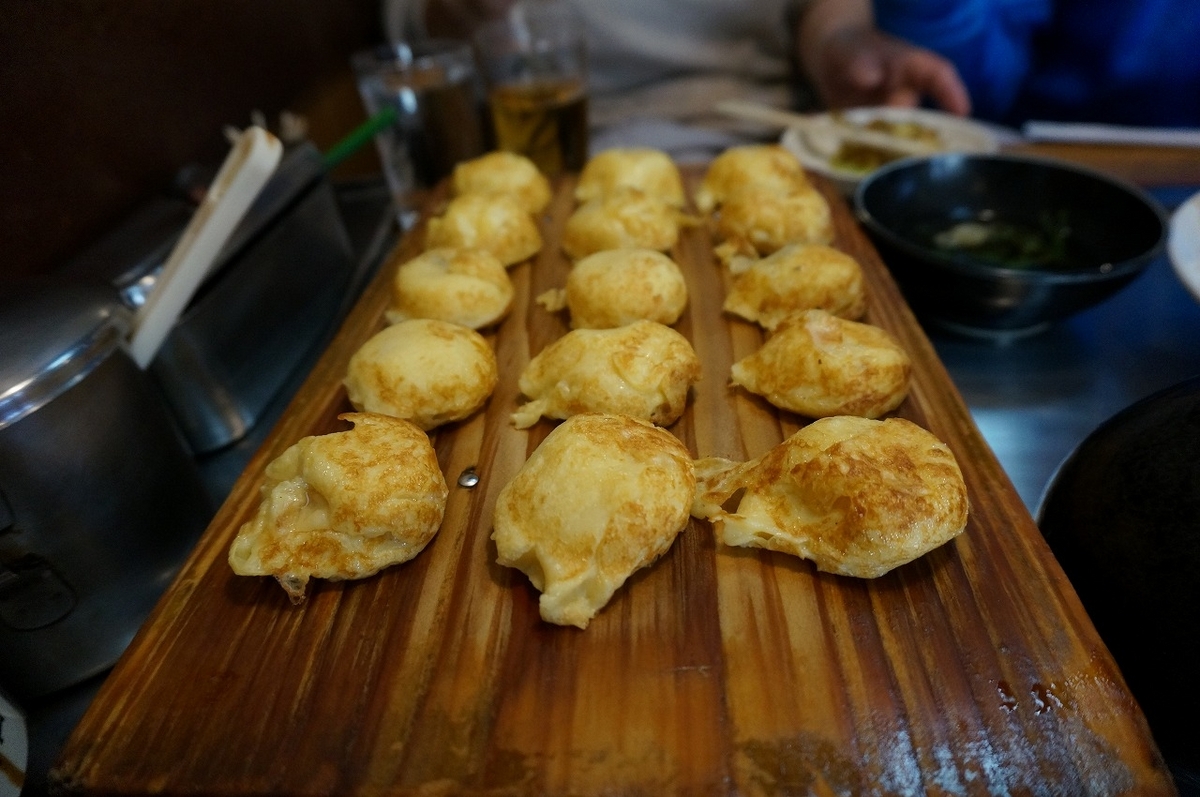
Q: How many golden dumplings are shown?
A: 15